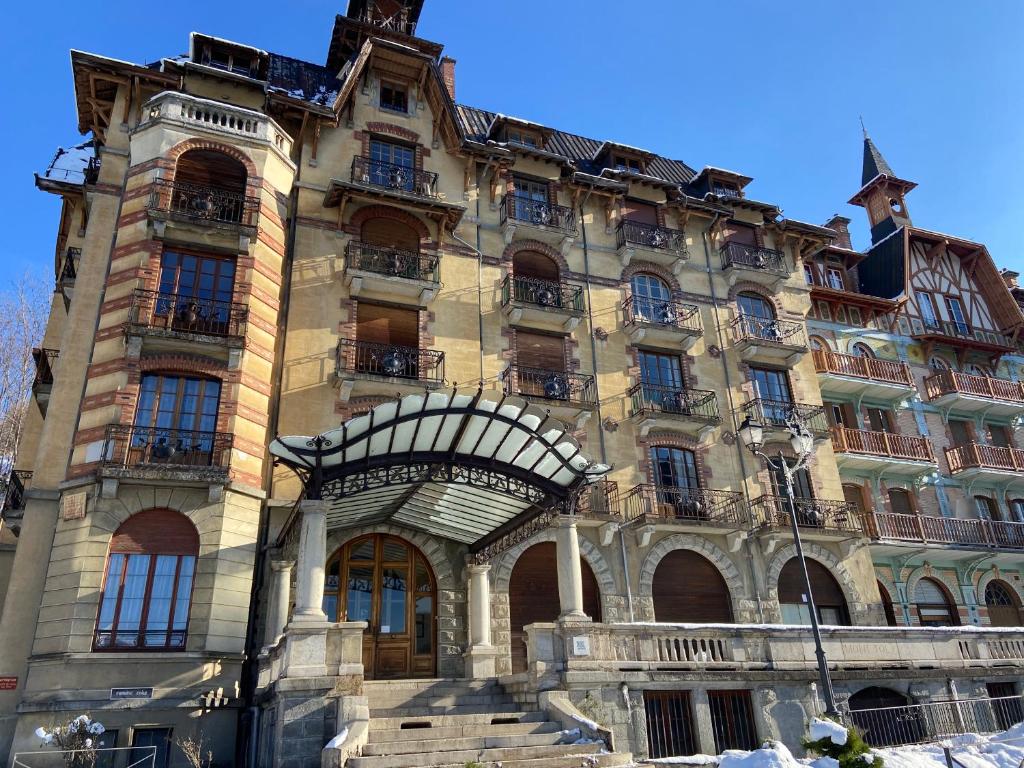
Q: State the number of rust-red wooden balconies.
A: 5